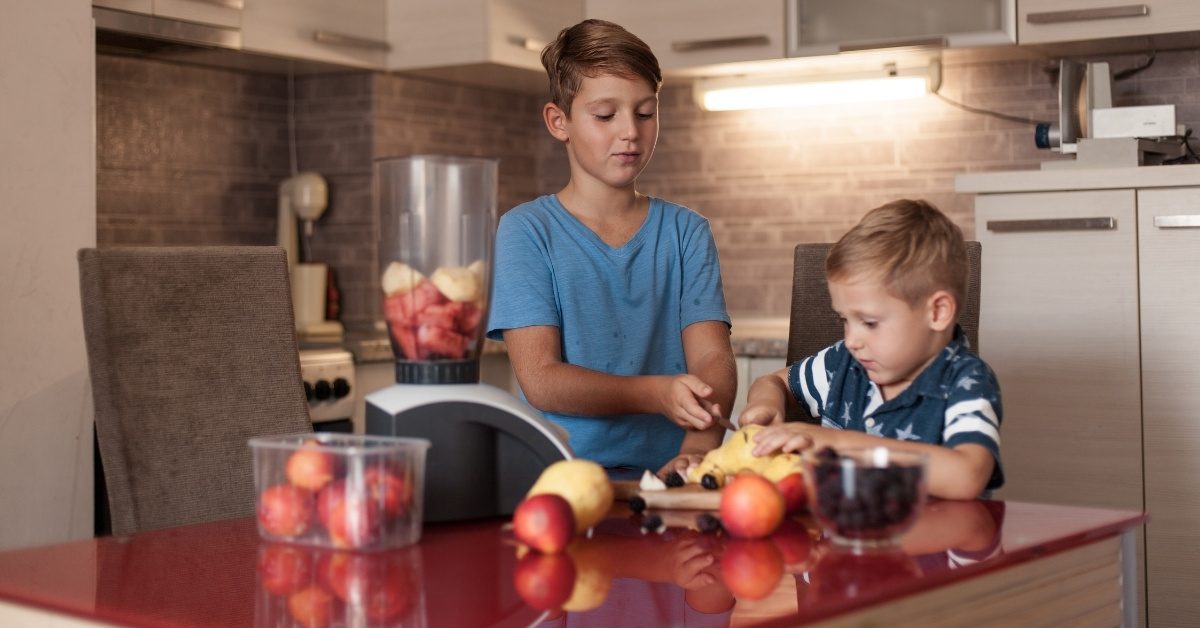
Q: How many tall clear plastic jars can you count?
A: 1